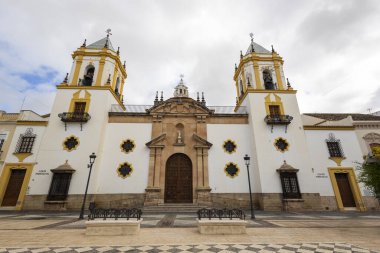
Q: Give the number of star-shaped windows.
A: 6